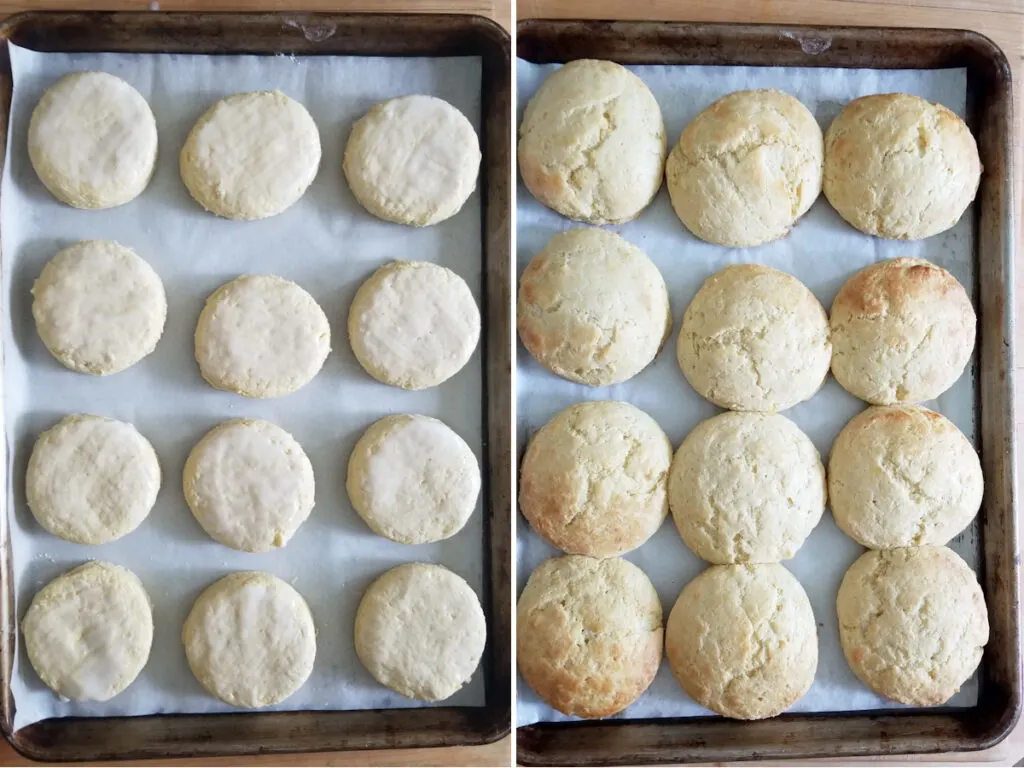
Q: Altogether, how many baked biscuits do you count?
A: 12